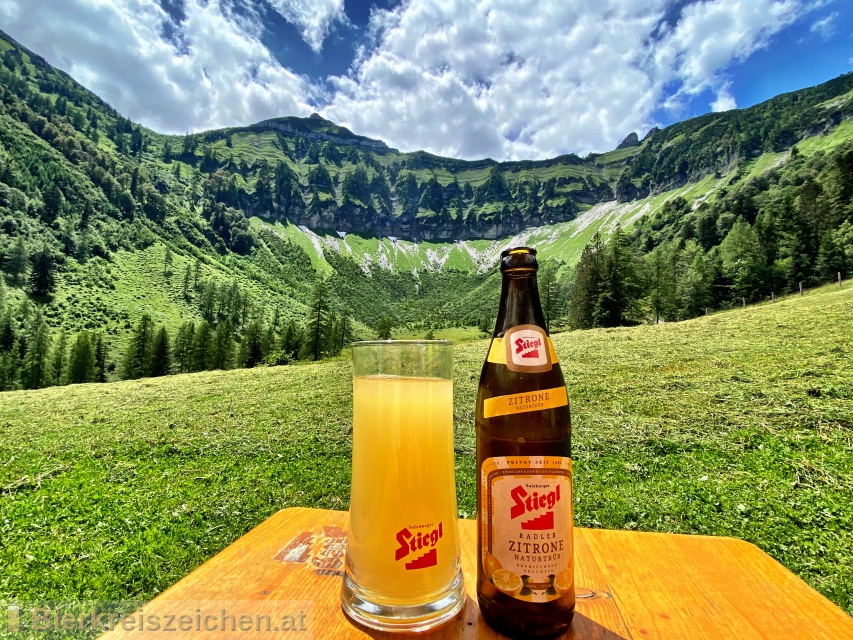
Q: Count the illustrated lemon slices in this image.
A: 2